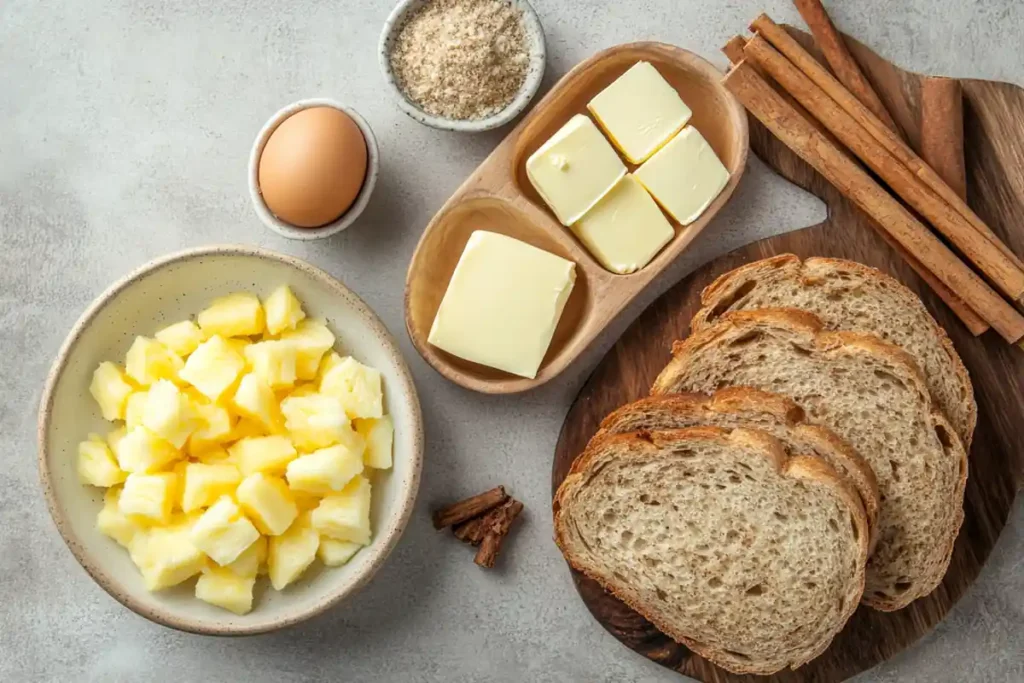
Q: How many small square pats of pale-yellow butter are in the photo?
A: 4